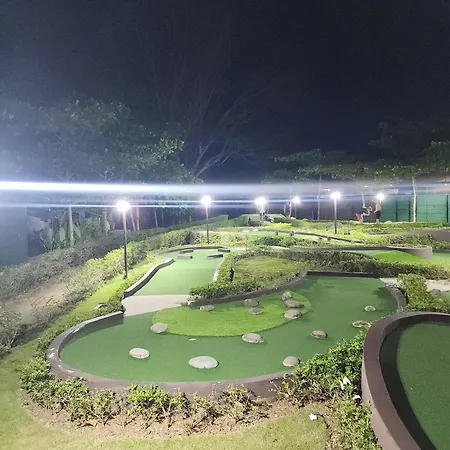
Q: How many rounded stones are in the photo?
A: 14